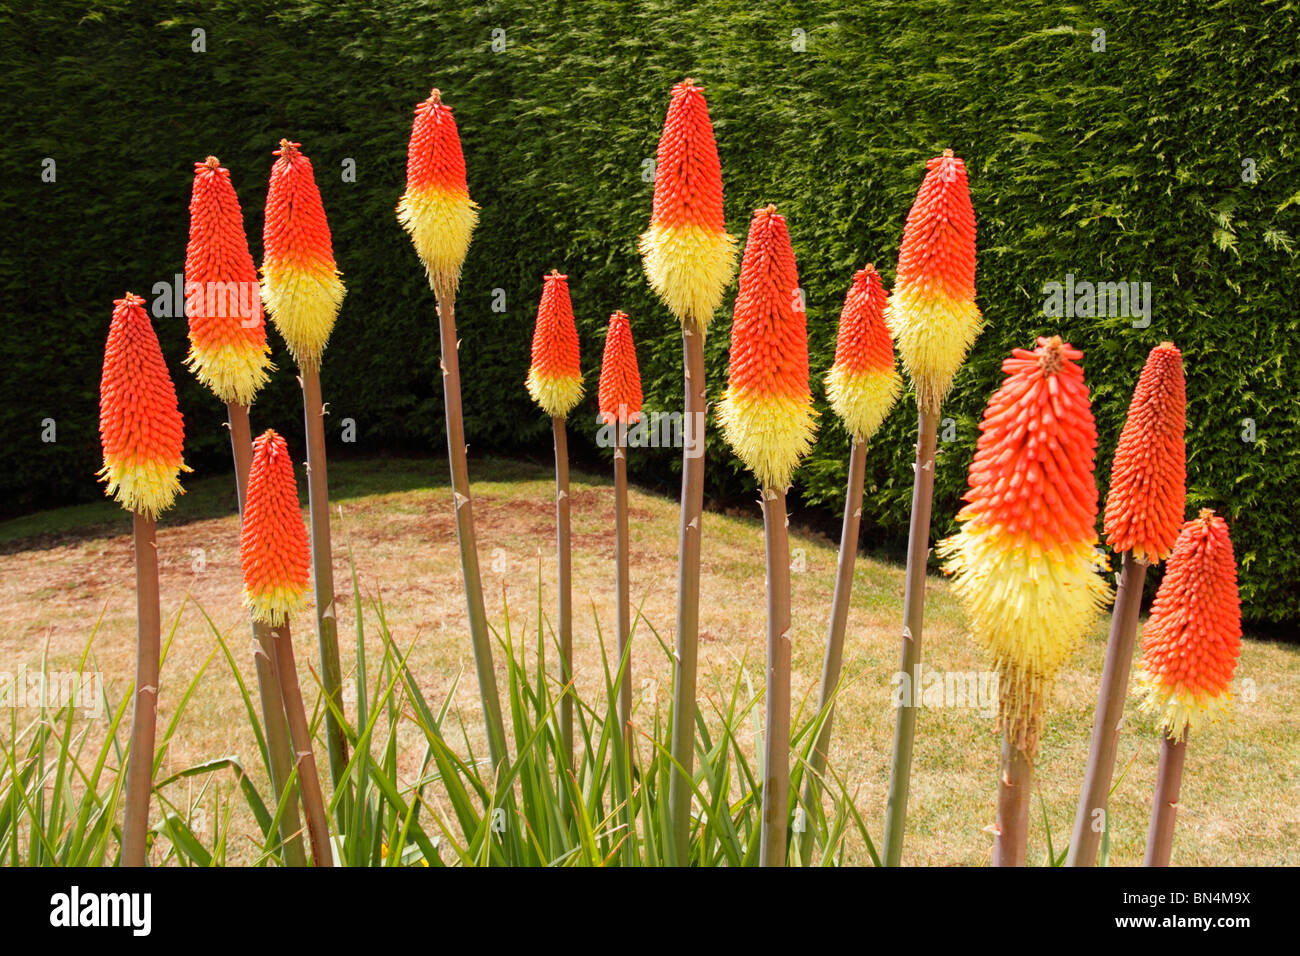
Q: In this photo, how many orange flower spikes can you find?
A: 14